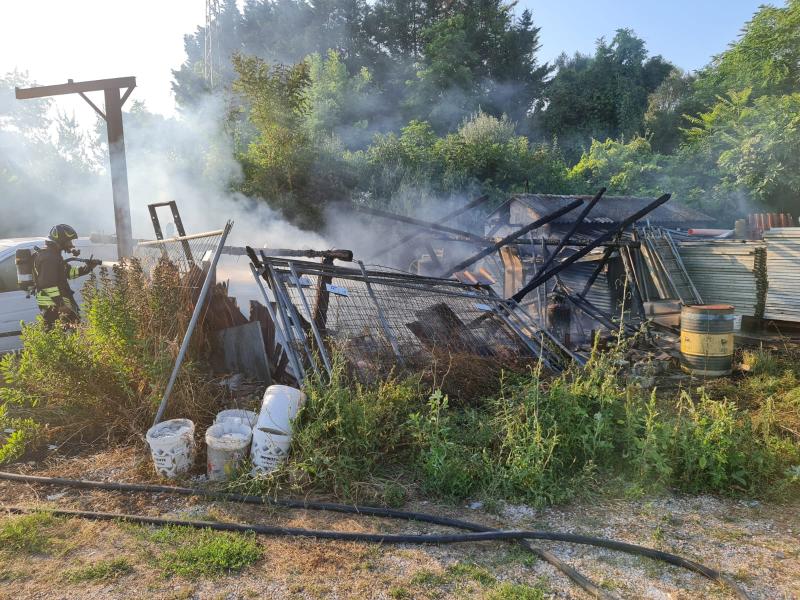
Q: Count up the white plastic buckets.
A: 5